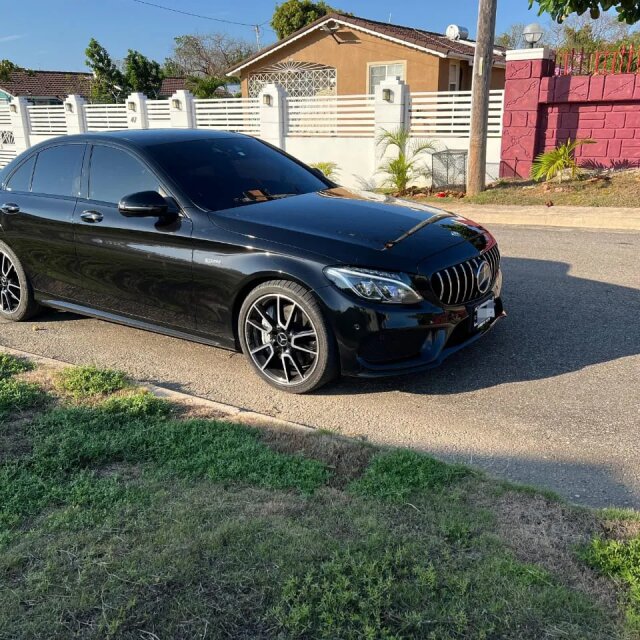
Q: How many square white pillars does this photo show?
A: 6